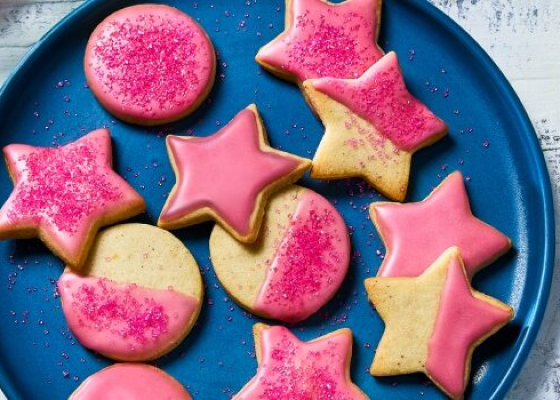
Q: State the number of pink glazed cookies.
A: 11